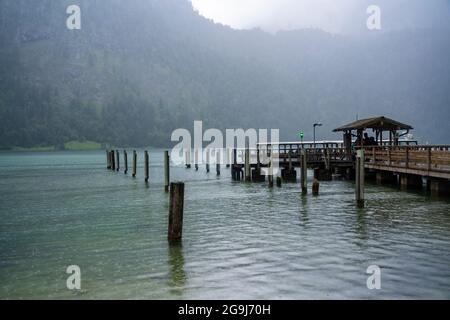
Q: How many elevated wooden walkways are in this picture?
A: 1